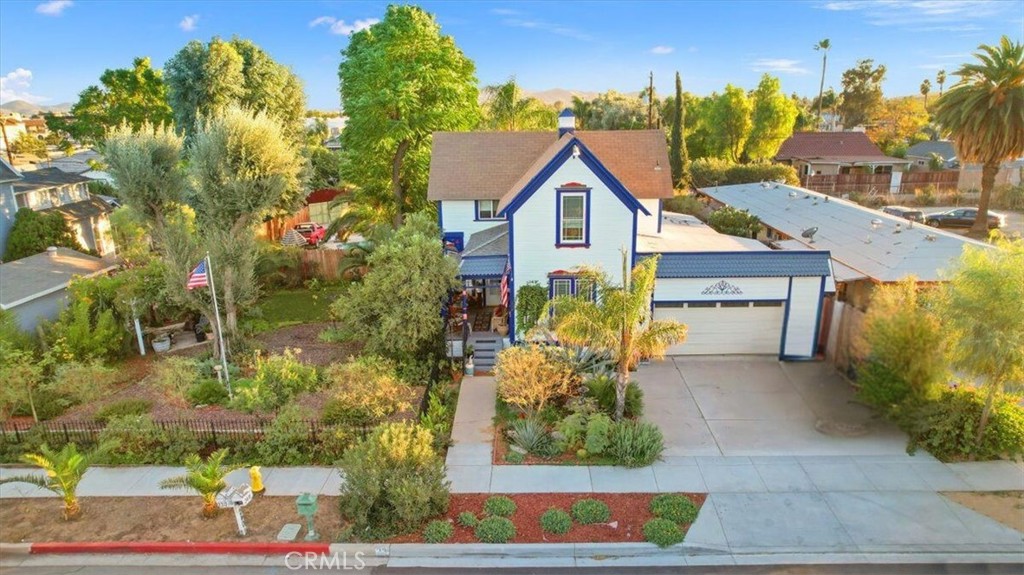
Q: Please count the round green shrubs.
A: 8